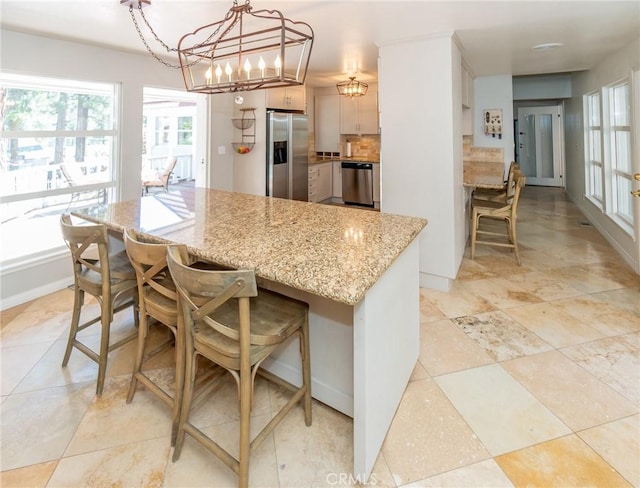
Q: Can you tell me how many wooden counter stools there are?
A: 5